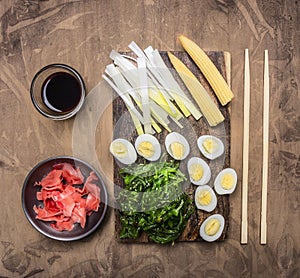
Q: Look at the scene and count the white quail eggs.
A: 8